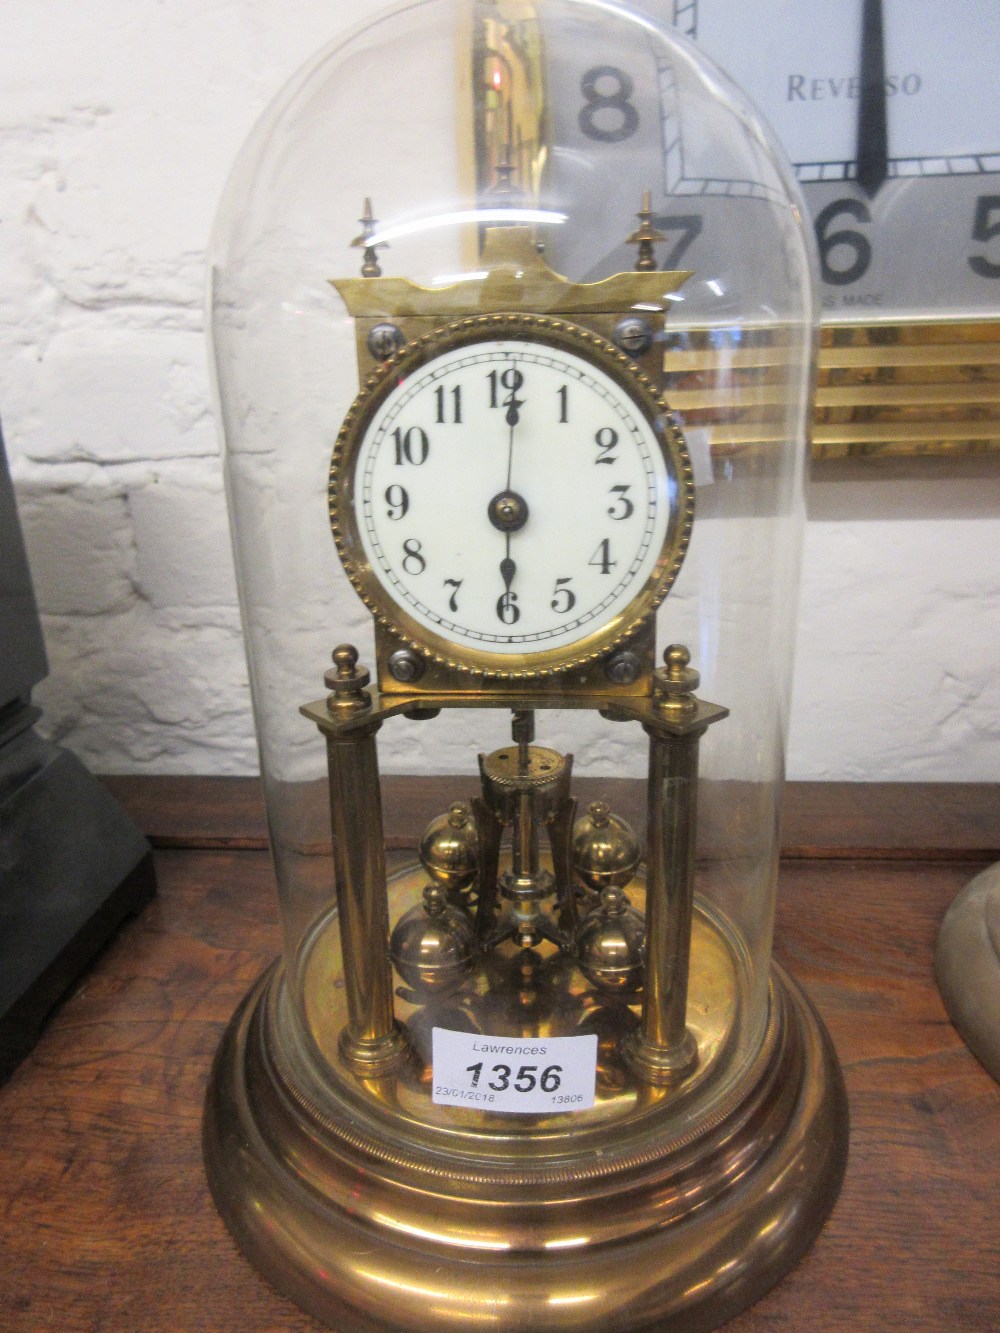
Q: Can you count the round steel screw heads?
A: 4